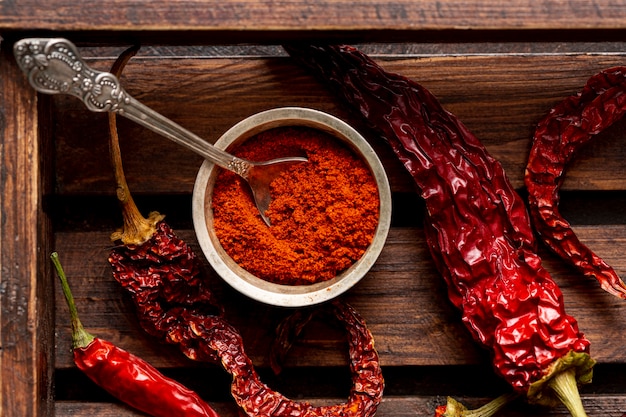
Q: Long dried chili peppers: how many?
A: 3